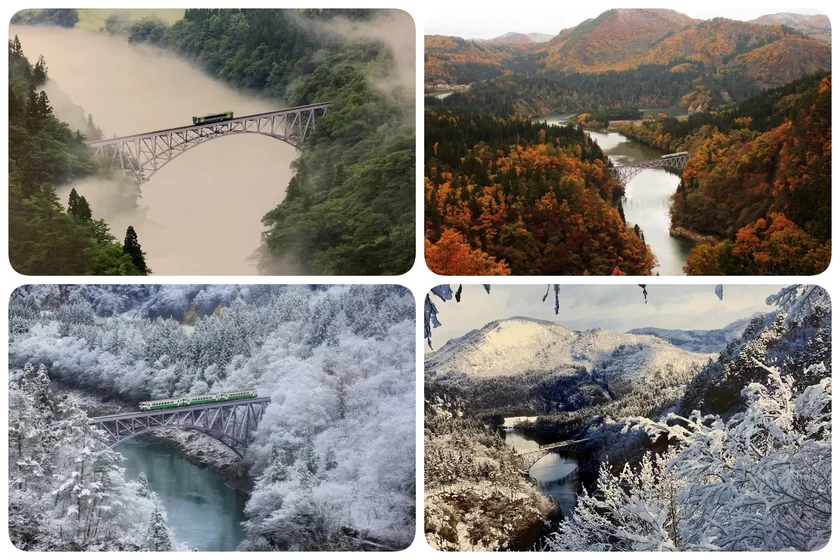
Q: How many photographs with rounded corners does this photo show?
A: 4